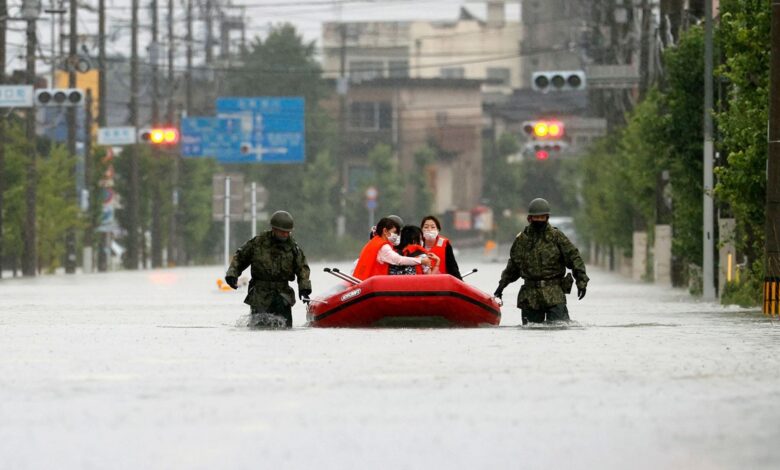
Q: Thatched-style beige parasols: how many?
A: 0